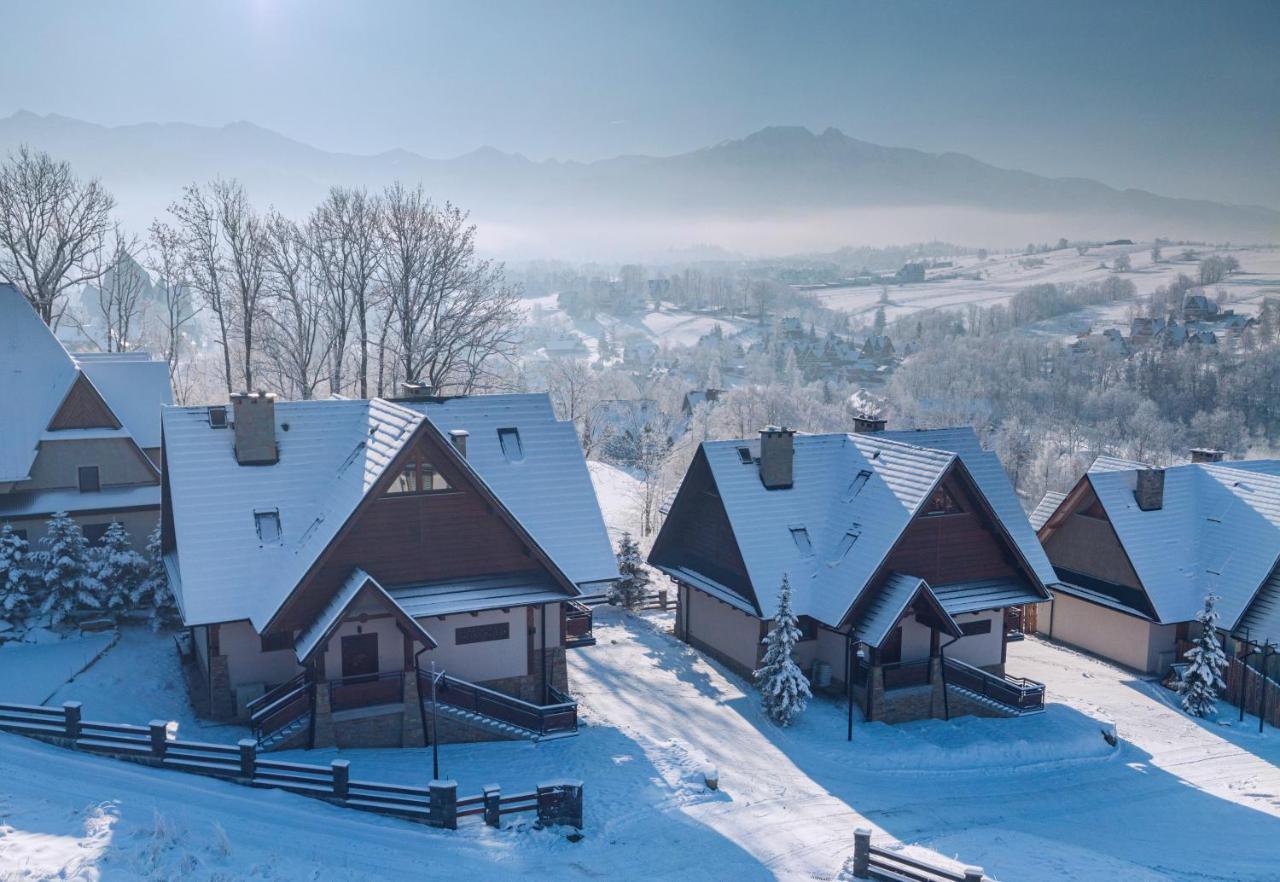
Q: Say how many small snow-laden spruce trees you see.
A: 7